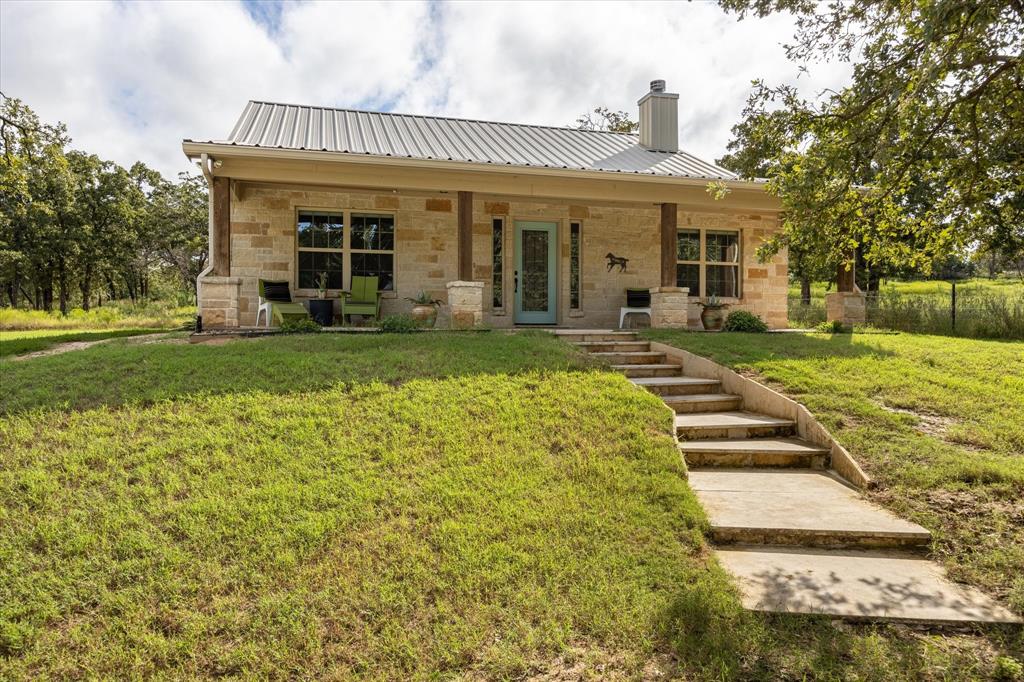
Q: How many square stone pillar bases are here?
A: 4